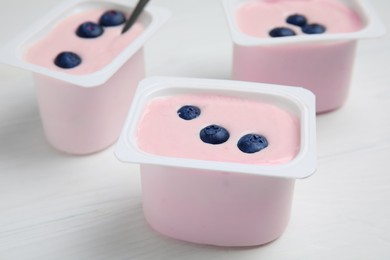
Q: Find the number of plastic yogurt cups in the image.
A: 3